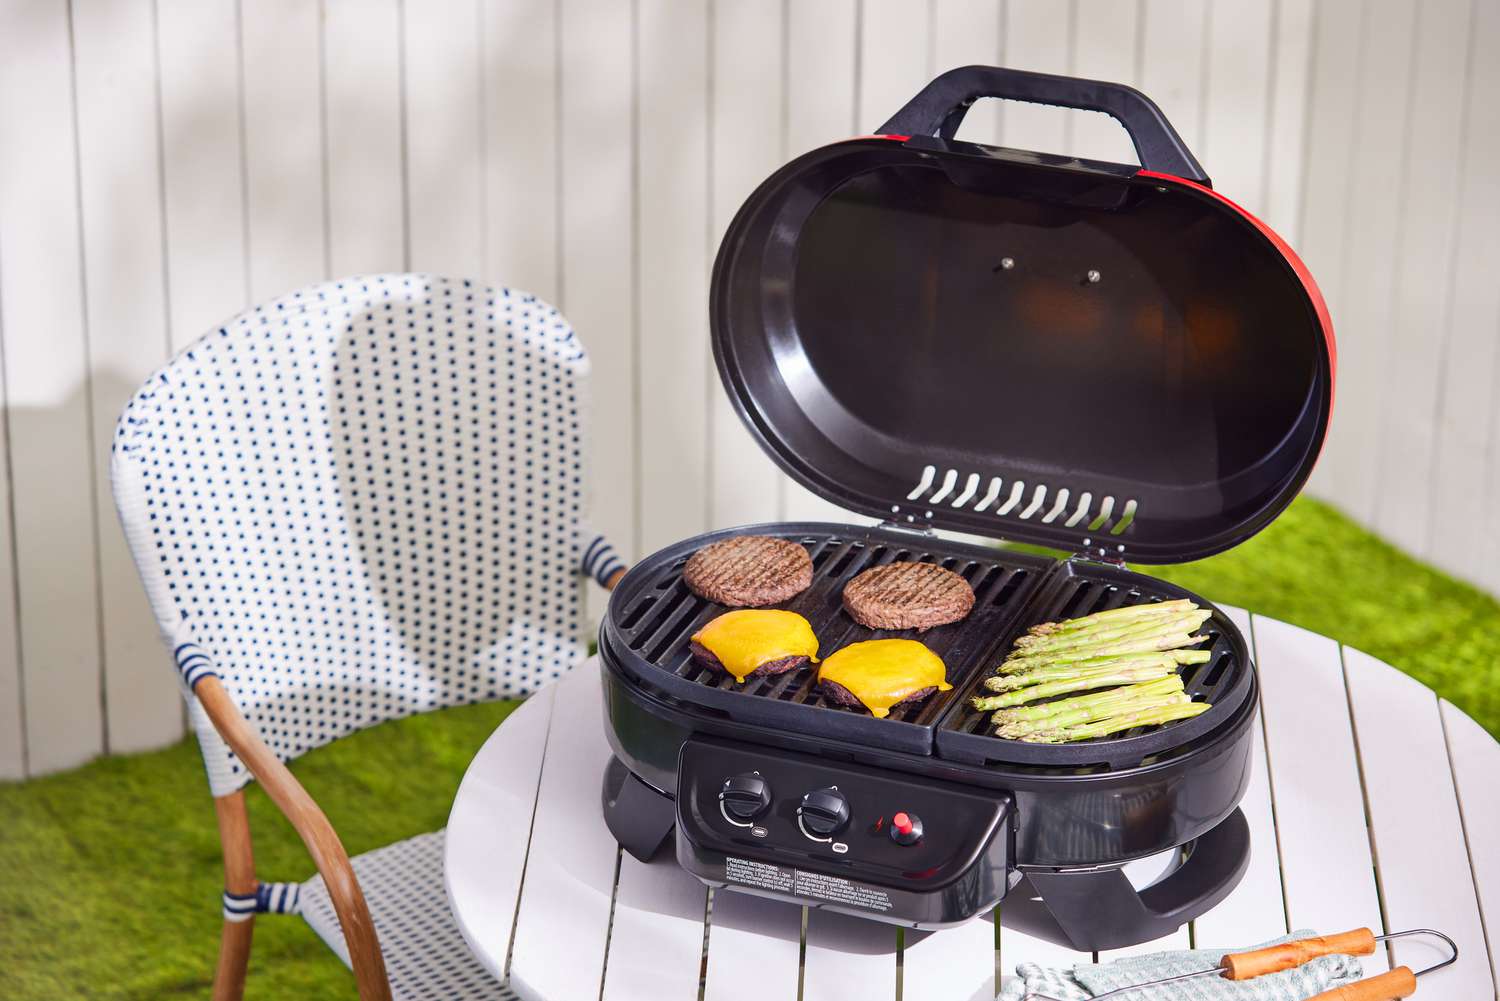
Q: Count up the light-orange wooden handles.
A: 2